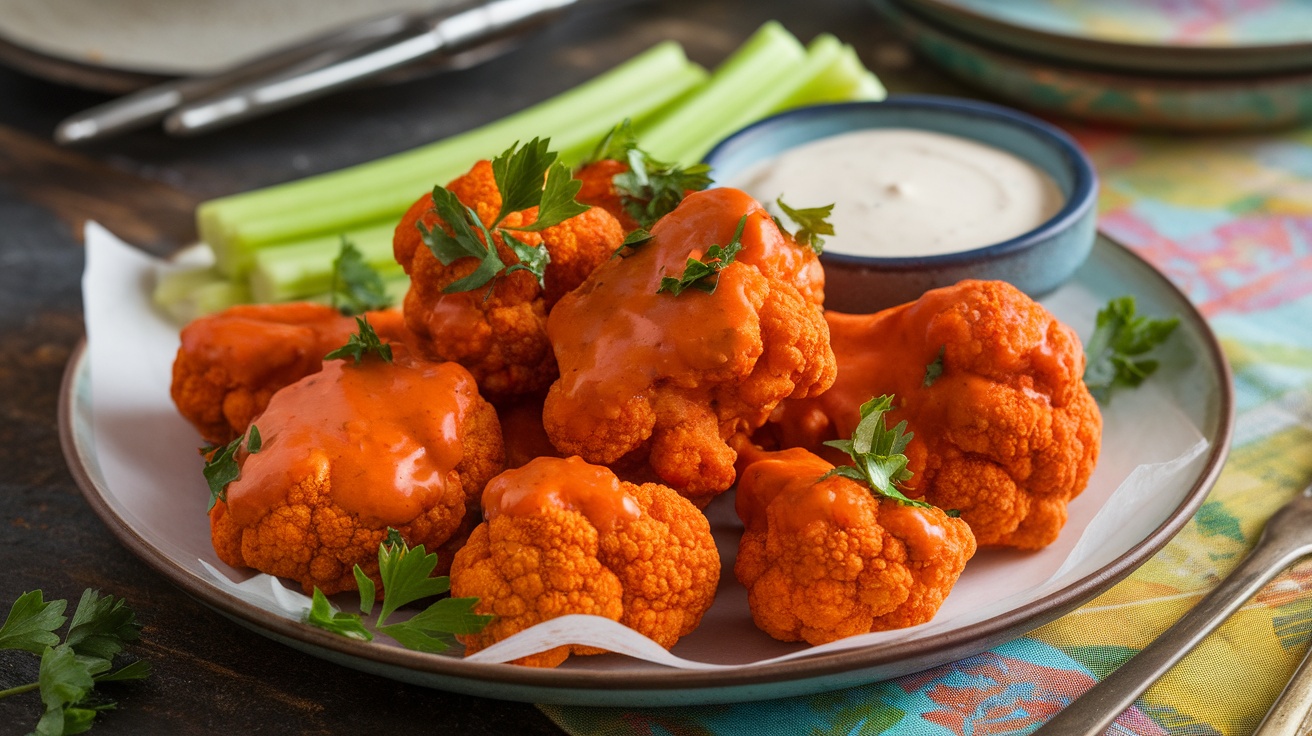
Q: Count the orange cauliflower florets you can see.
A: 8